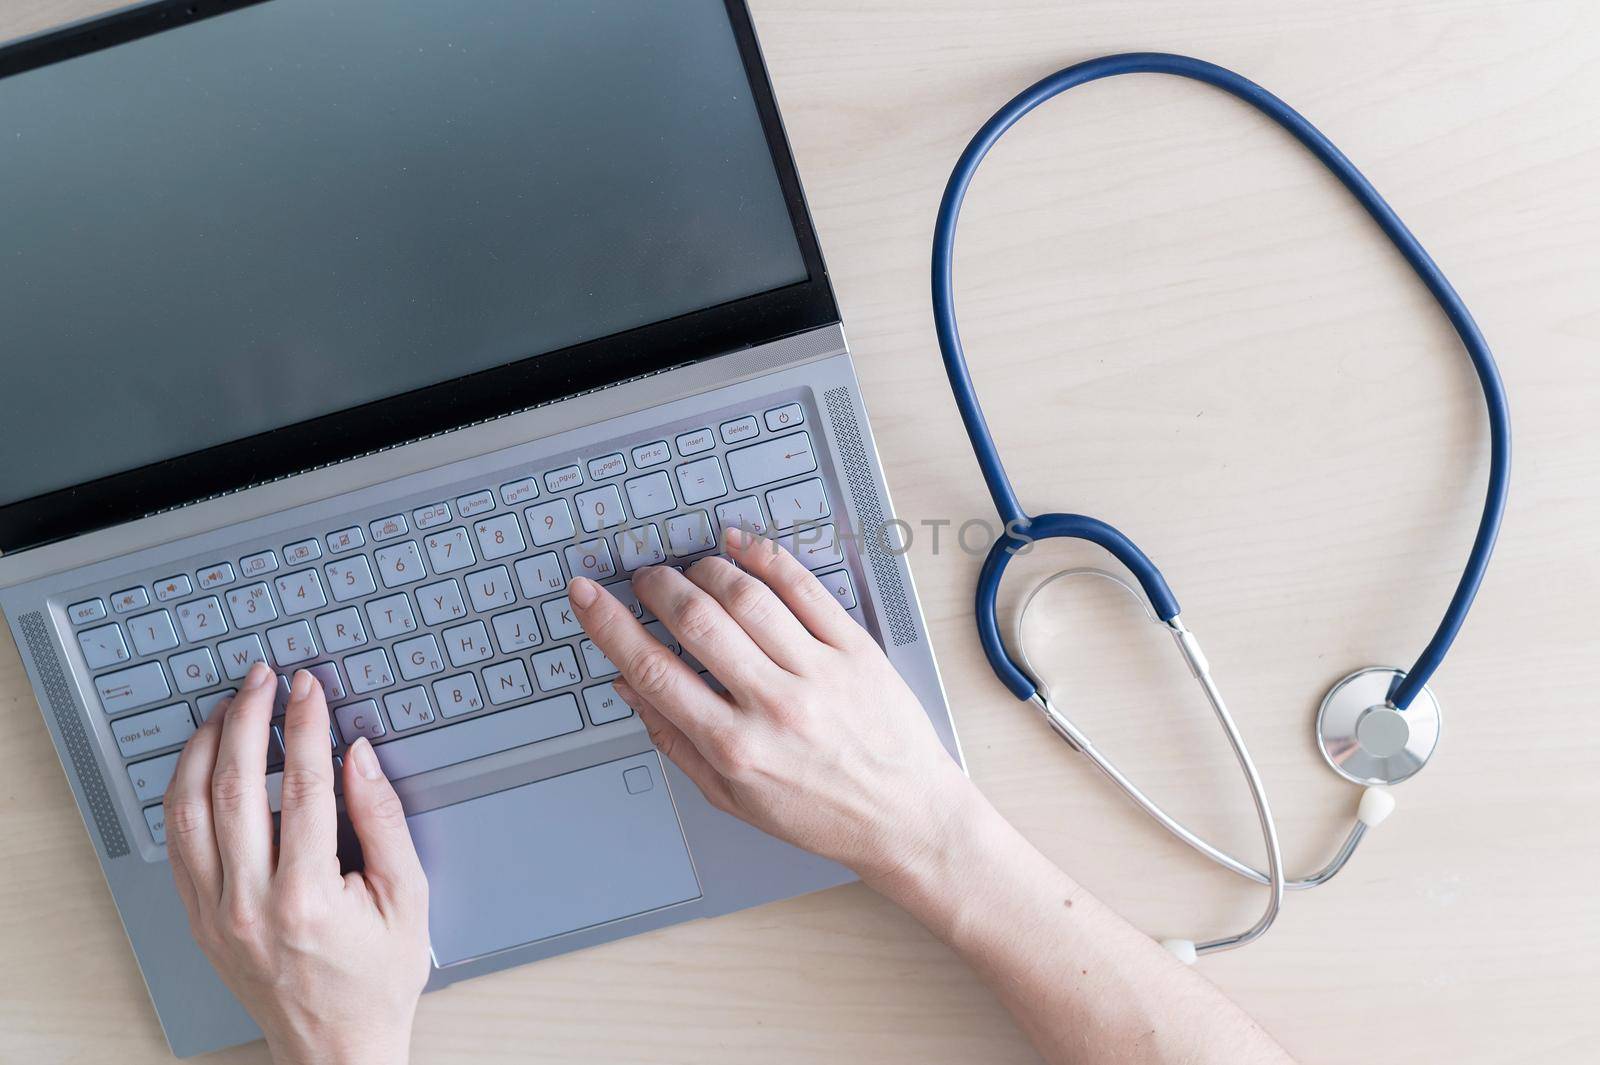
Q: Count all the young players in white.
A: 0